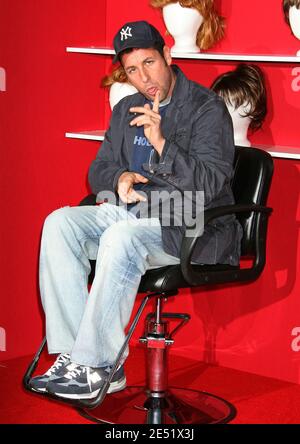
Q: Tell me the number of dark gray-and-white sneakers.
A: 2